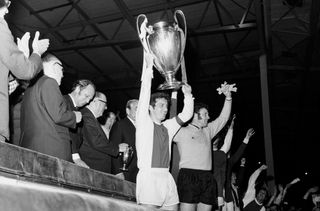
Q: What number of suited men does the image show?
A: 5